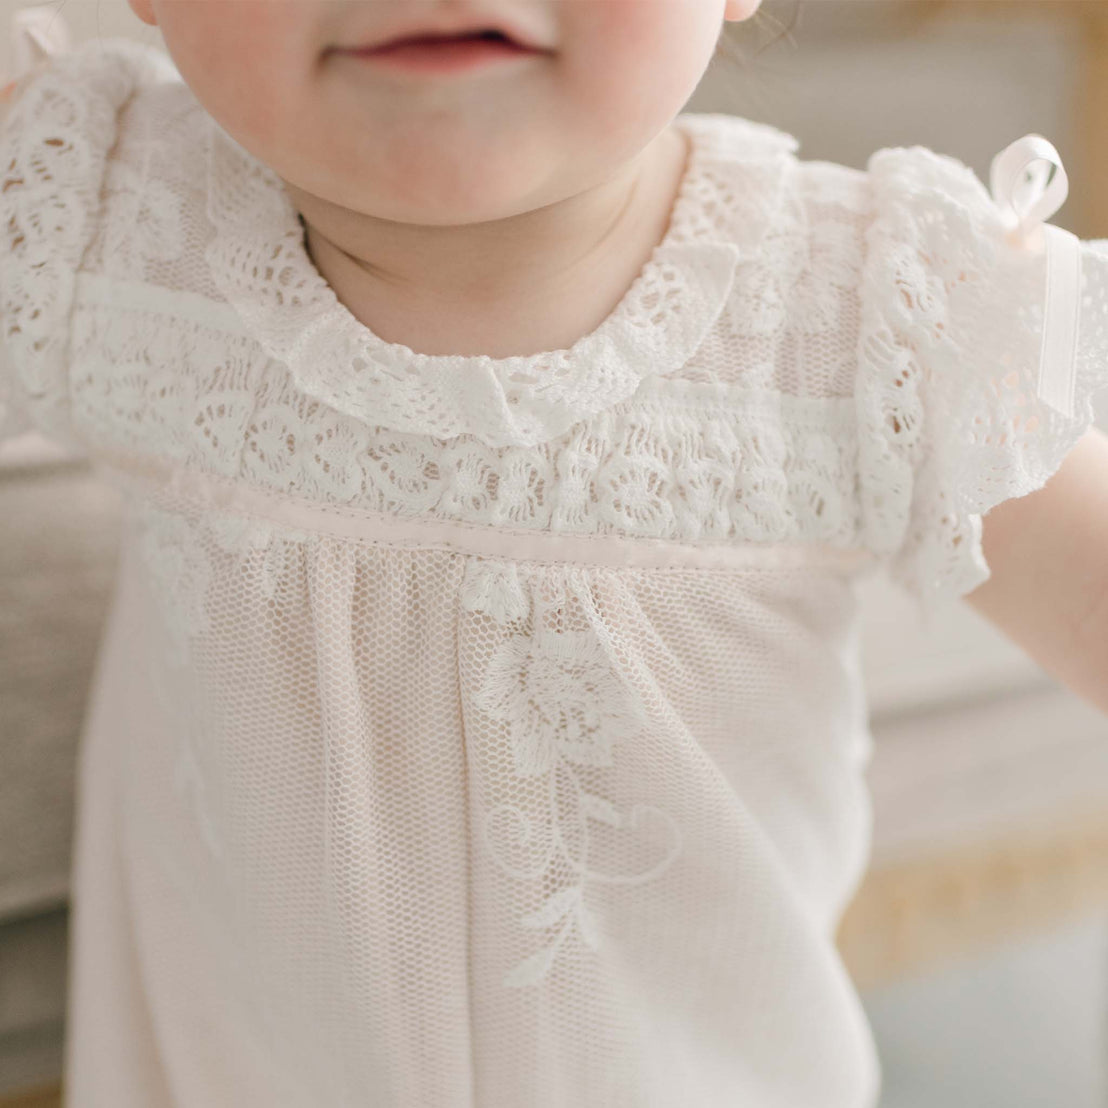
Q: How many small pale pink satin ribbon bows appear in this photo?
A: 2